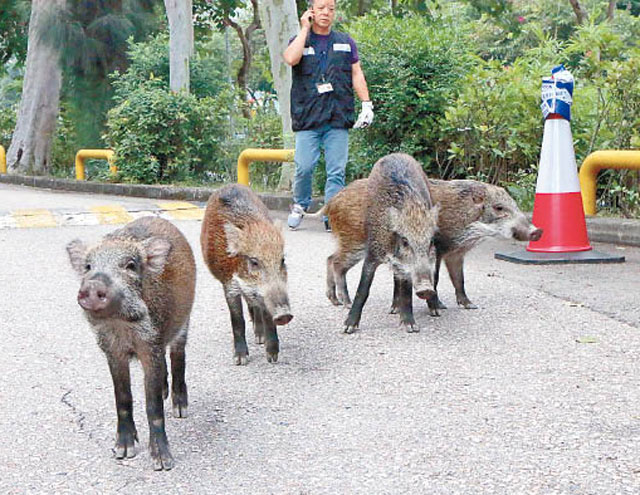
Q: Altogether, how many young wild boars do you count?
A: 4